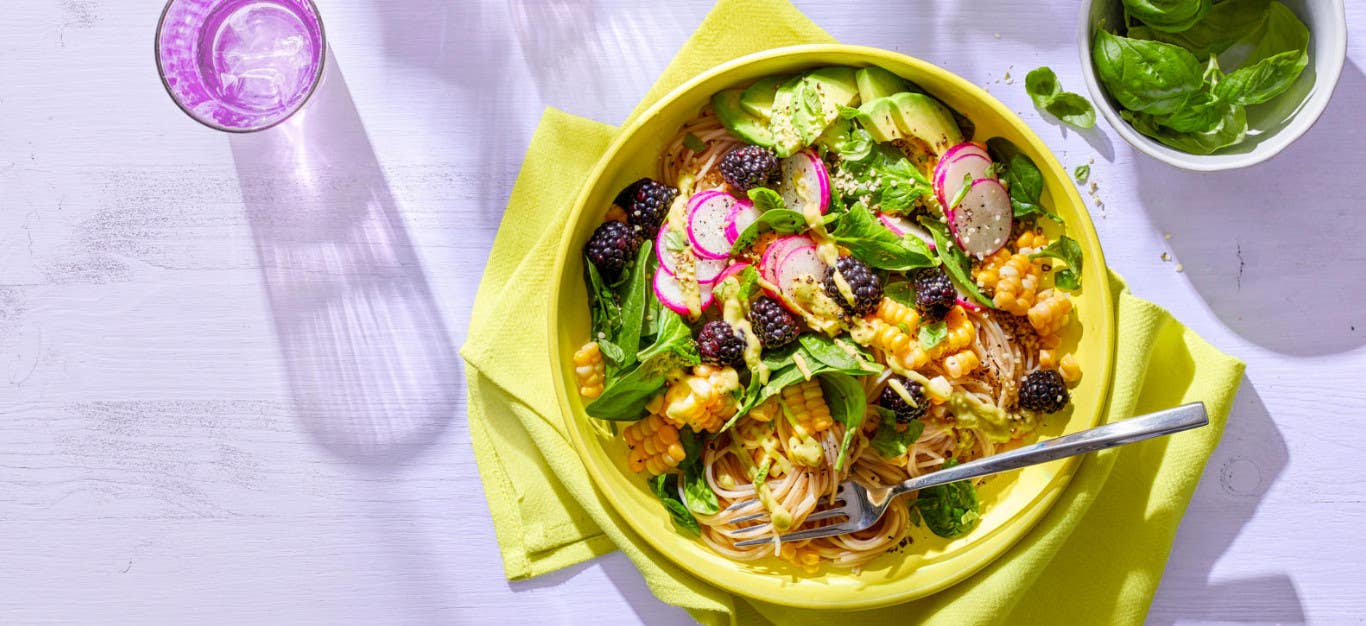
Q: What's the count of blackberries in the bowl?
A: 9